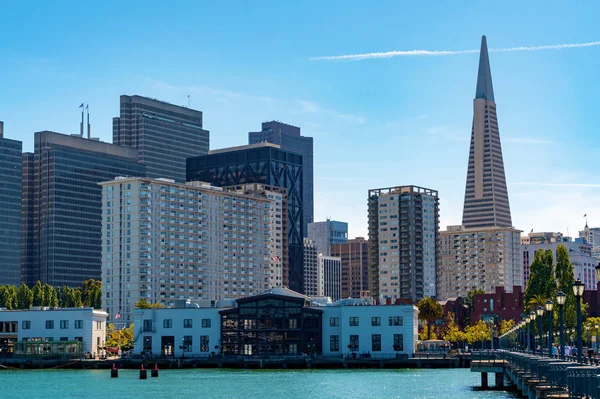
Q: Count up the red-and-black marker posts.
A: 3